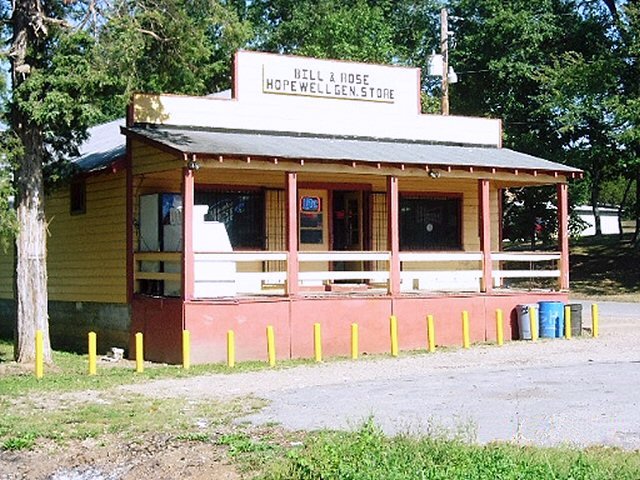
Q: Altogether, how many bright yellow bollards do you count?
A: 15